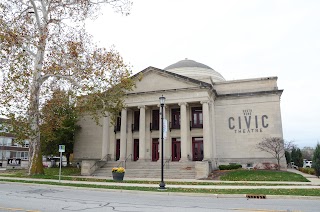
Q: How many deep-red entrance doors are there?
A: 5